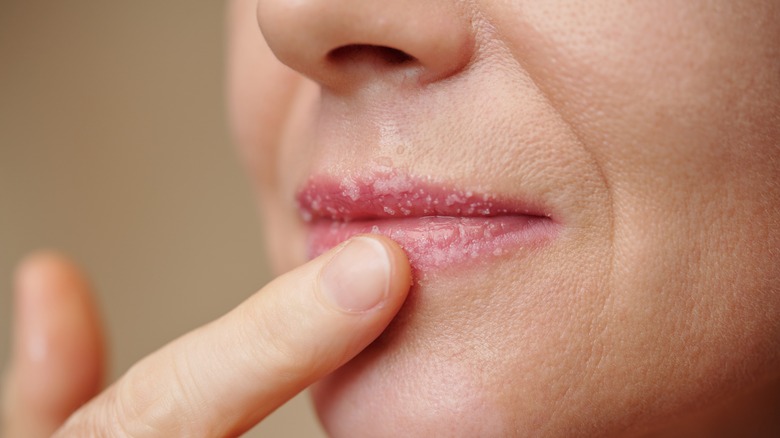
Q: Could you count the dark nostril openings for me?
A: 1